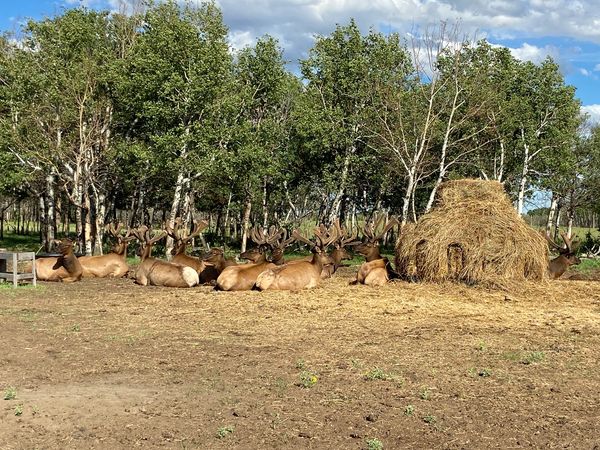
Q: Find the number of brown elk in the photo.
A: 11